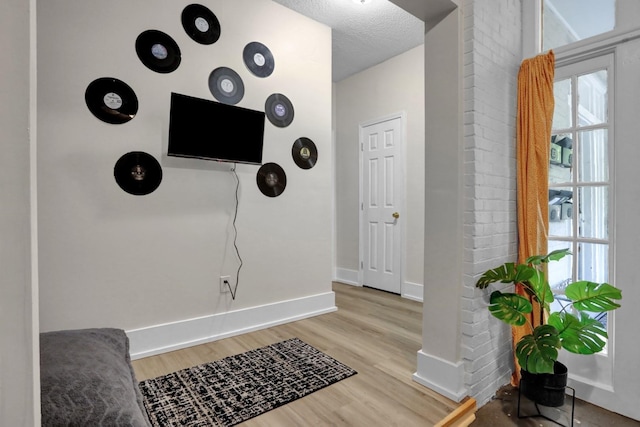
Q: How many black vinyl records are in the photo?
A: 9